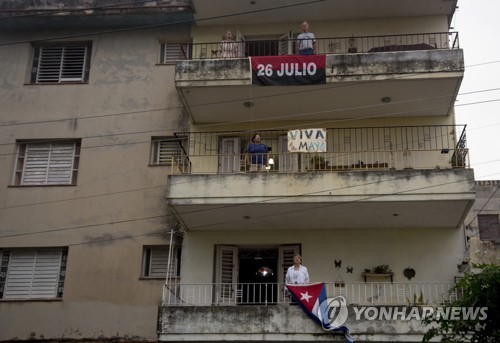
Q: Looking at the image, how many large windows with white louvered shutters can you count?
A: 3